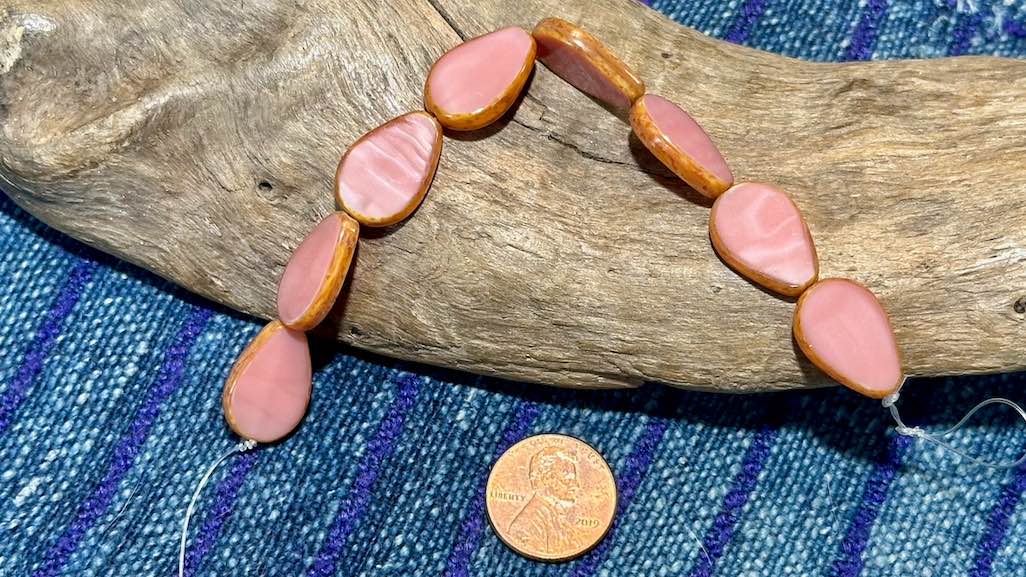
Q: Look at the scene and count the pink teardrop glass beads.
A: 8